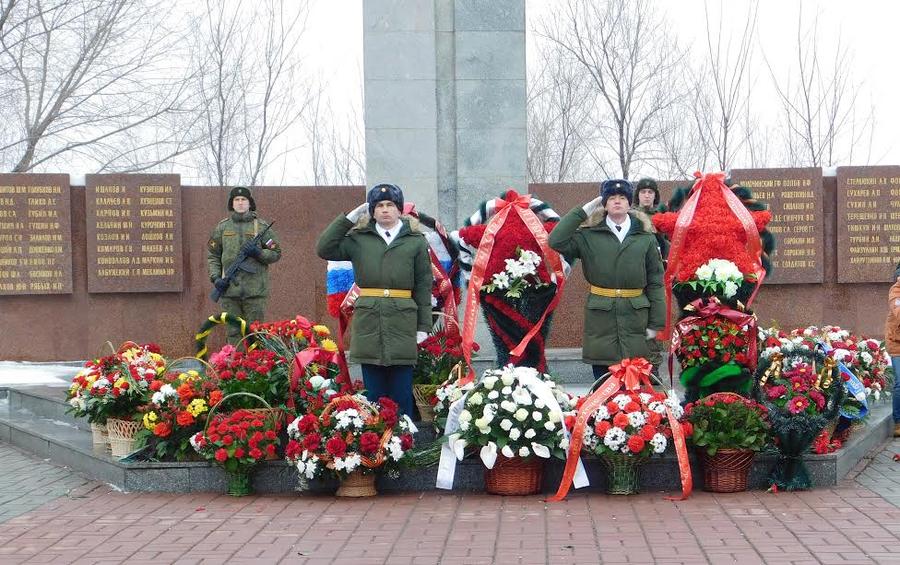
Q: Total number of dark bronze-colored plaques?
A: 4